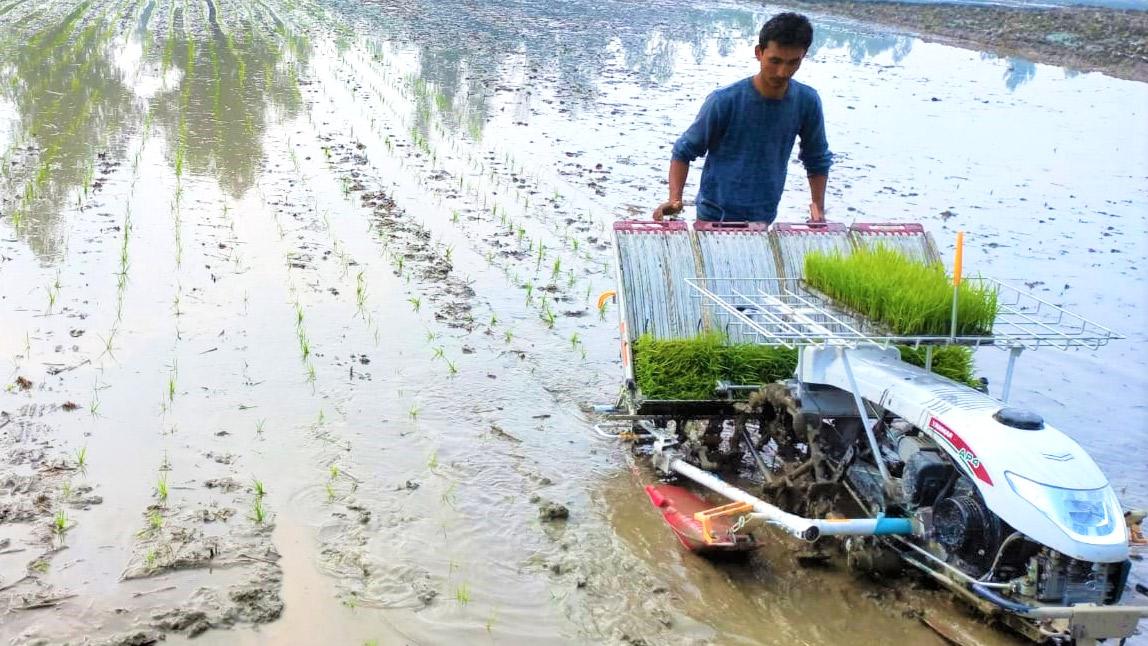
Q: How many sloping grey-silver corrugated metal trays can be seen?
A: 4